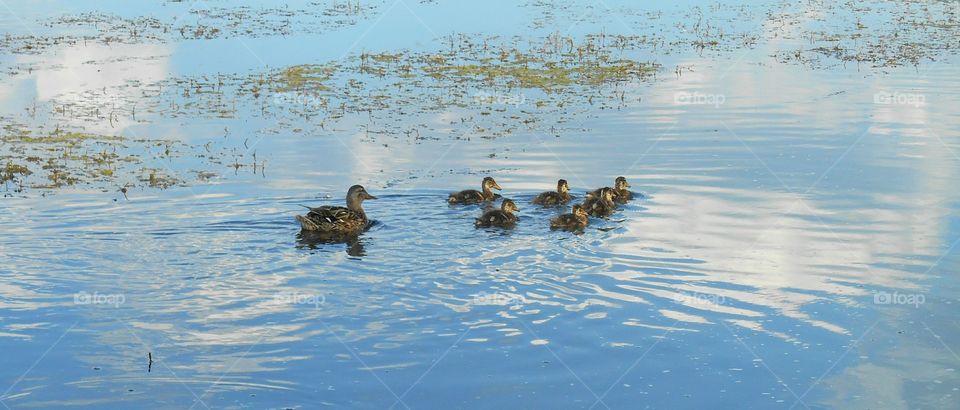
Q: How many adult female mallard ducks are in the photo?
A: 1